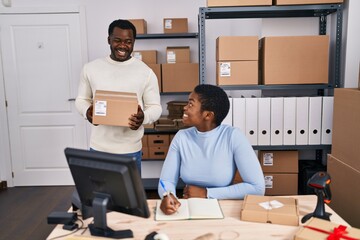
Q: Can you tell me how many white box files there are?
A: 9